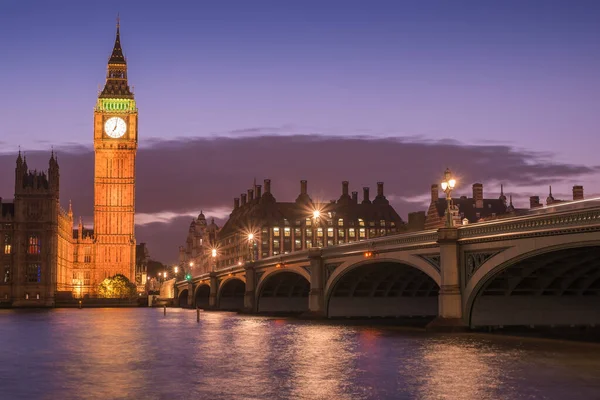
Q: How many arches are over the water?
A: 6